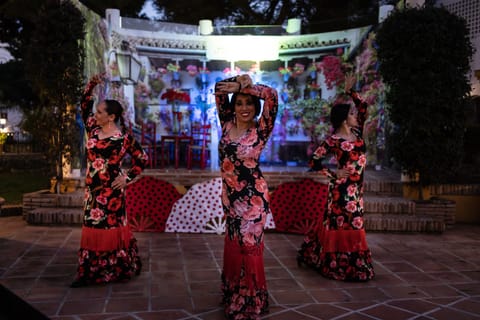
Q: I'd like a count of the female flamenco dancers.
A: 3